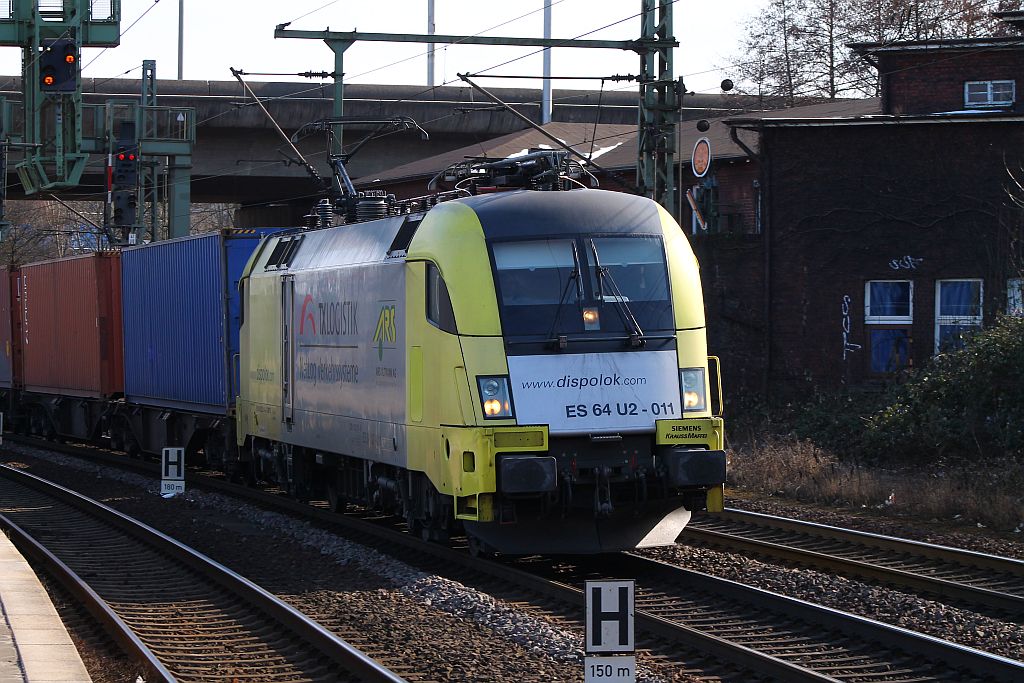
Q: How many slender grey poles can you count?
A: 3